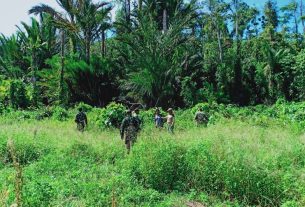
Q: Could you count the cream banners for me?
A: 0